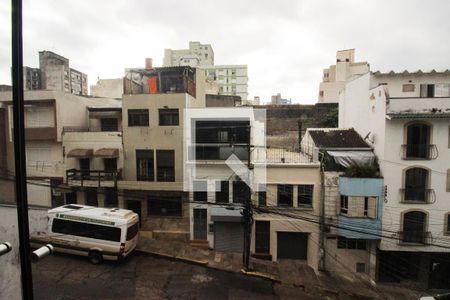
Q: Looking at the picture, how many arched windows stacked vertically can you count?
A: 3